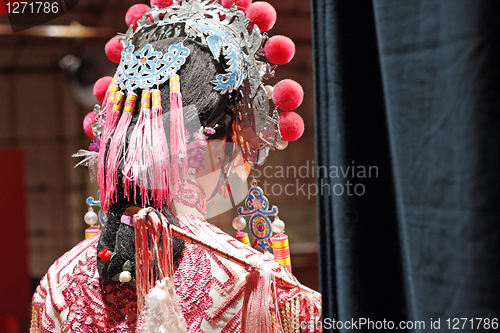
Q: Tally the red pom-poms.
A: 10